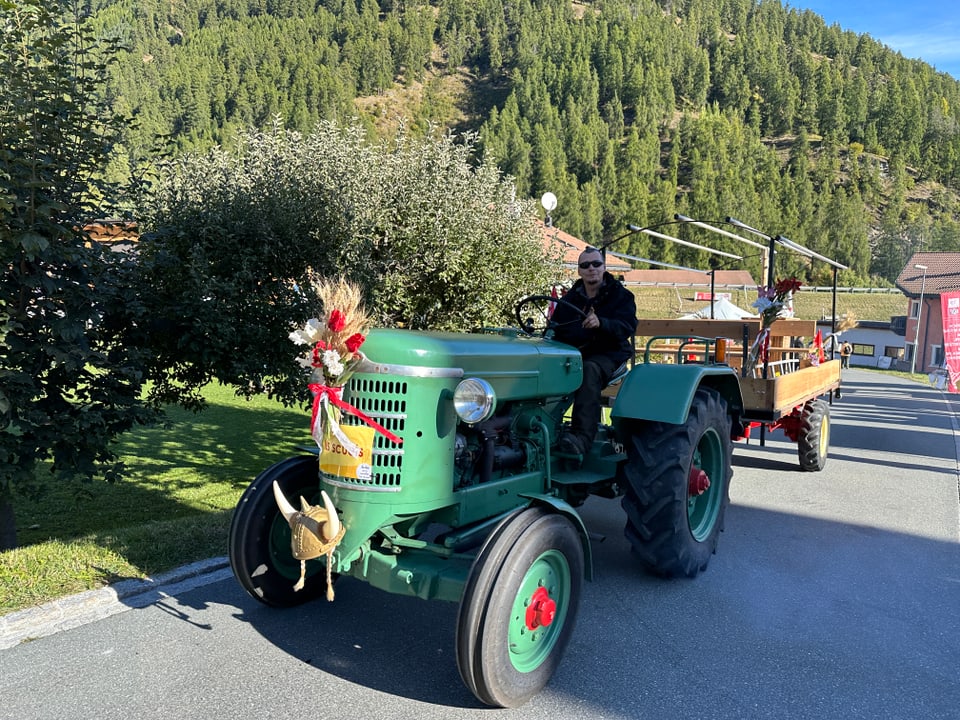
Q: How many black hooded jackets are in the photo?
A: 1